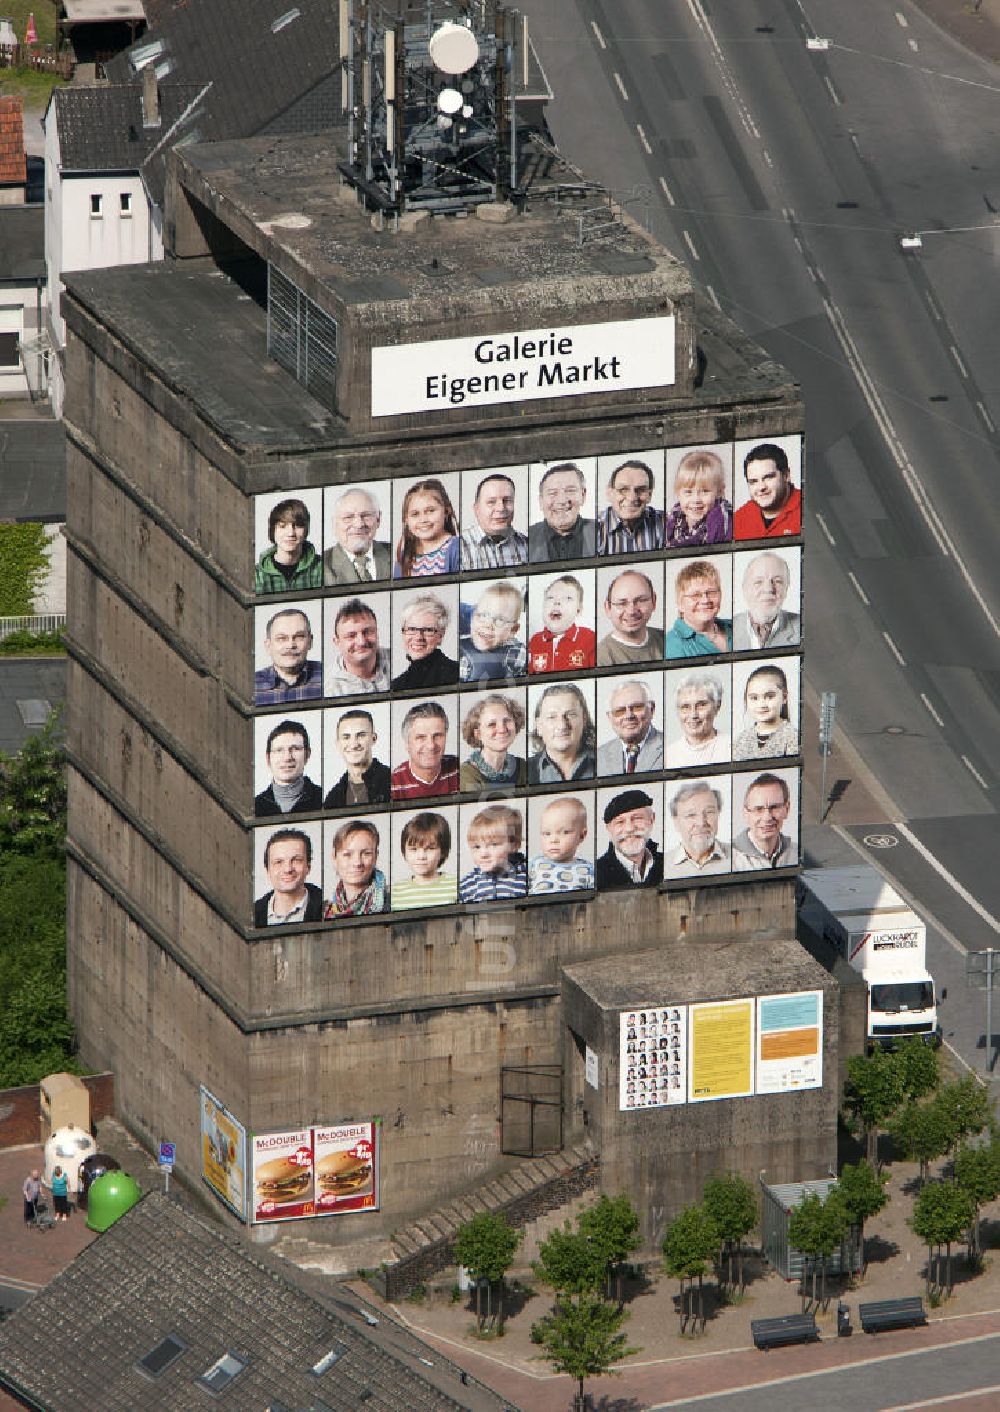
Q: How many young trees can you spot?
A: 14